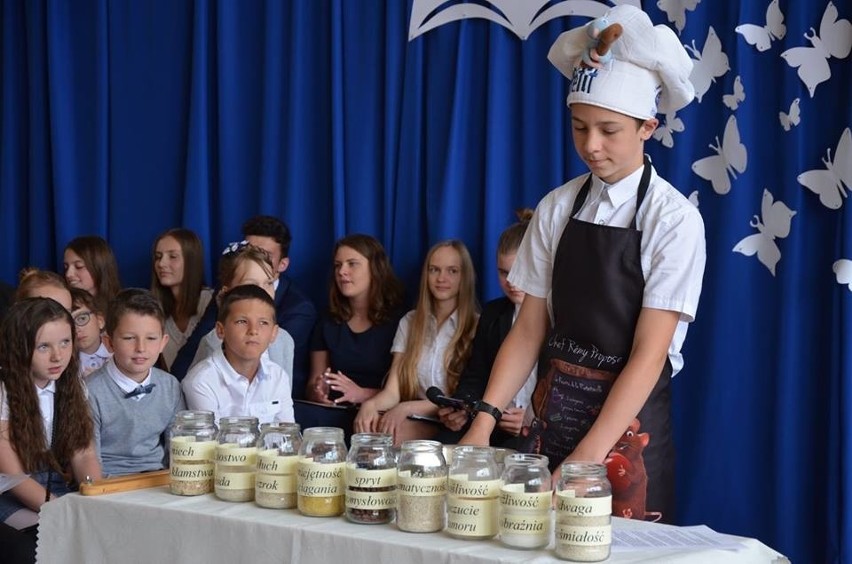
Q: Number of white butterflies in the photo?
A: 12